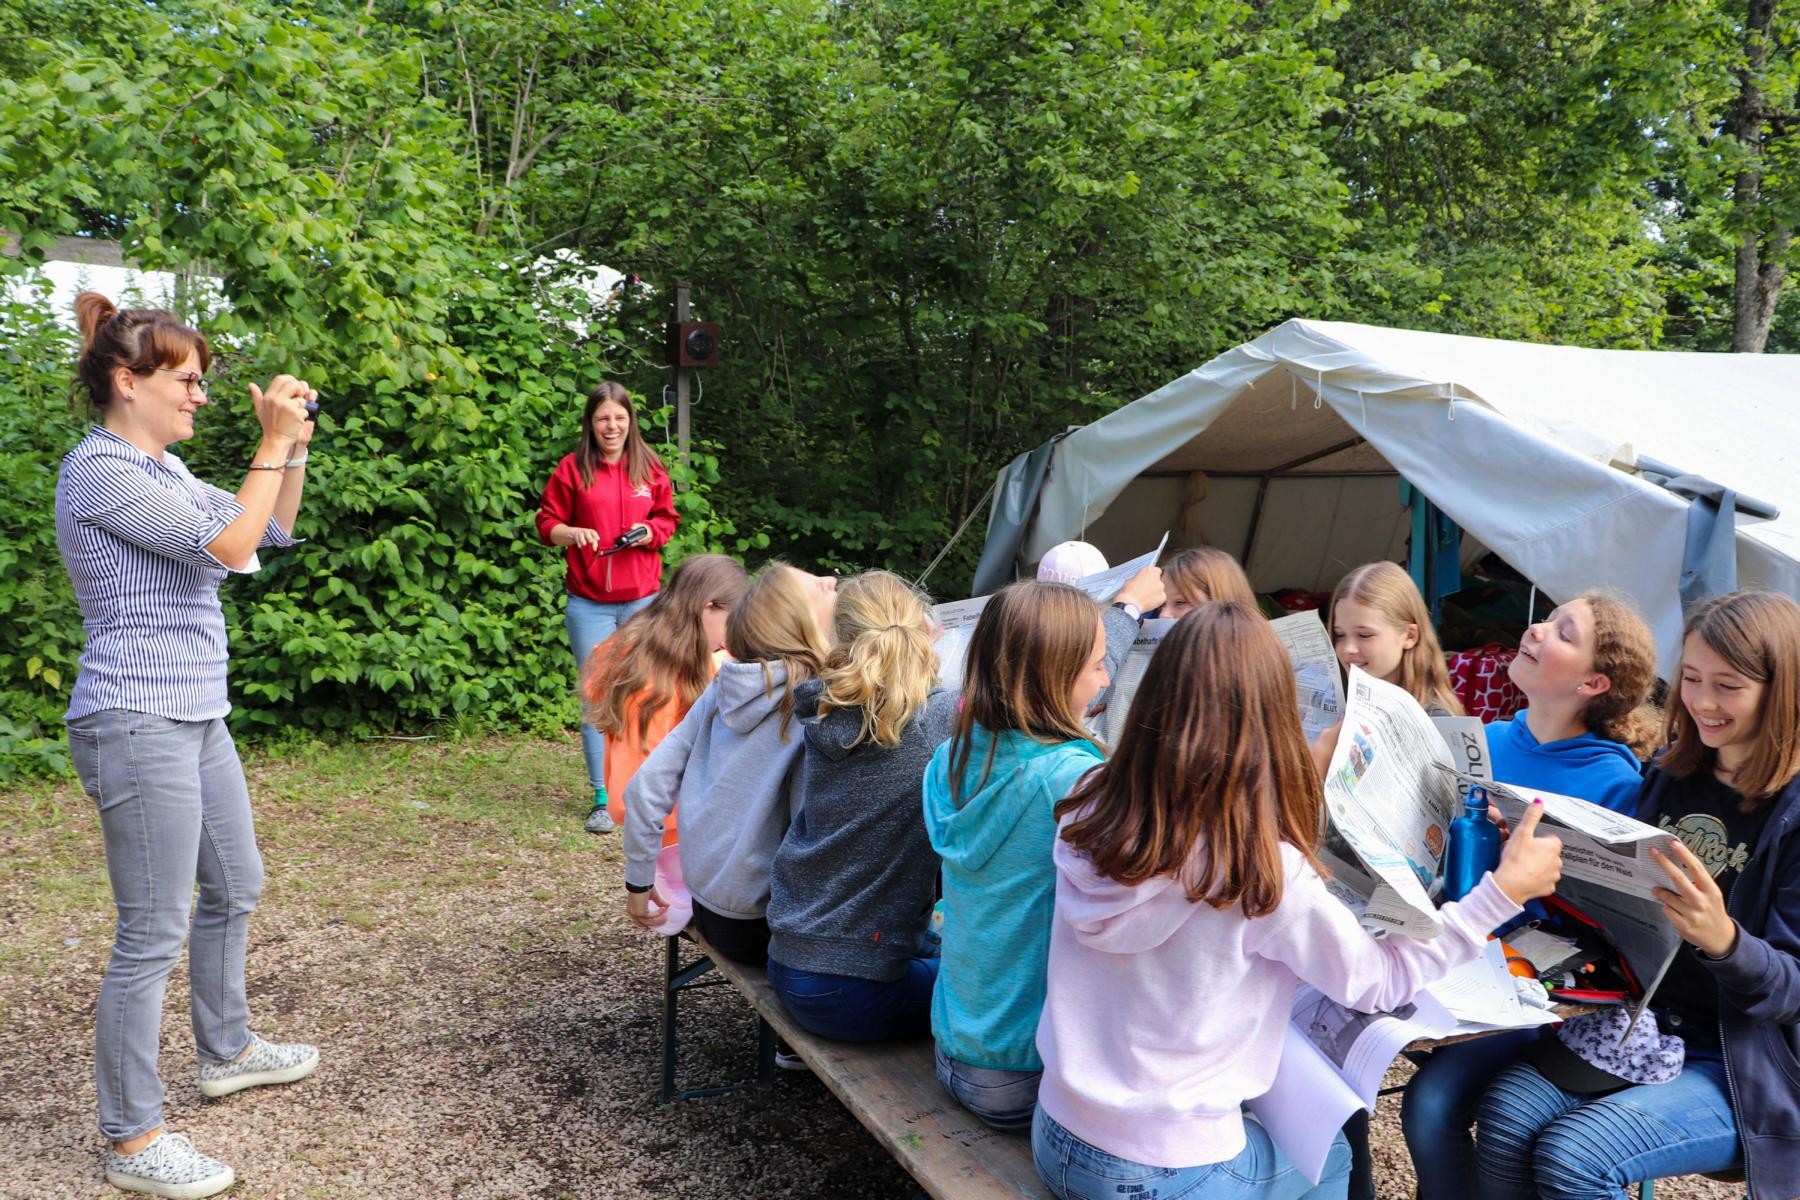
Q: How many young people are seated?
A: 10